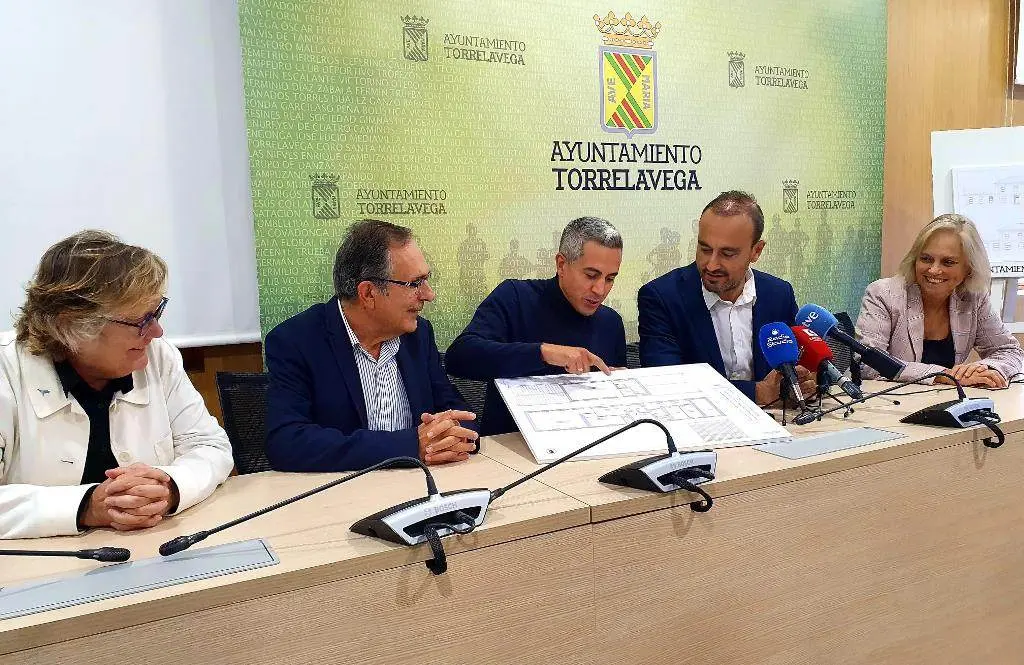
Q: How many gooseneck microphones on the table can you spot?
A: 4